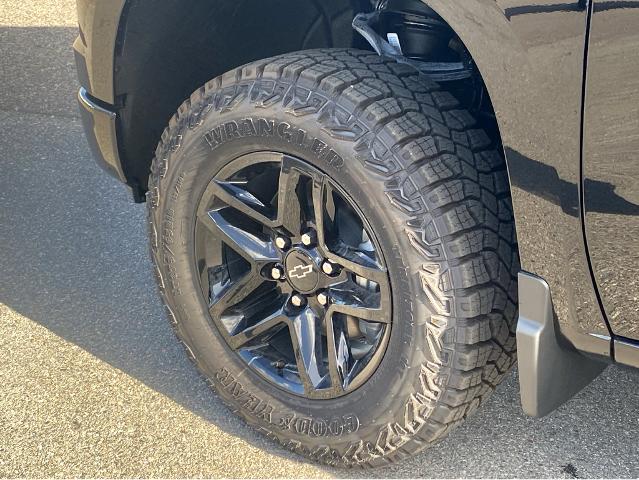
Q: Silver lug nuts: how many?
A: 6